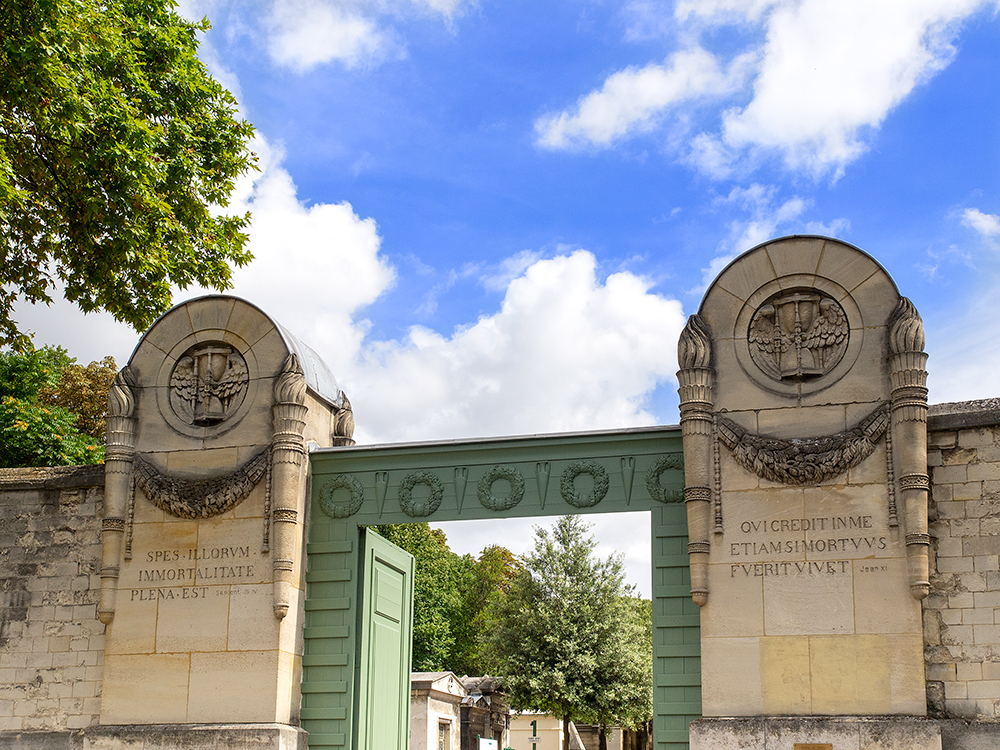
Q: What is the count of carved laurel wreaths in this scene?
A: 5